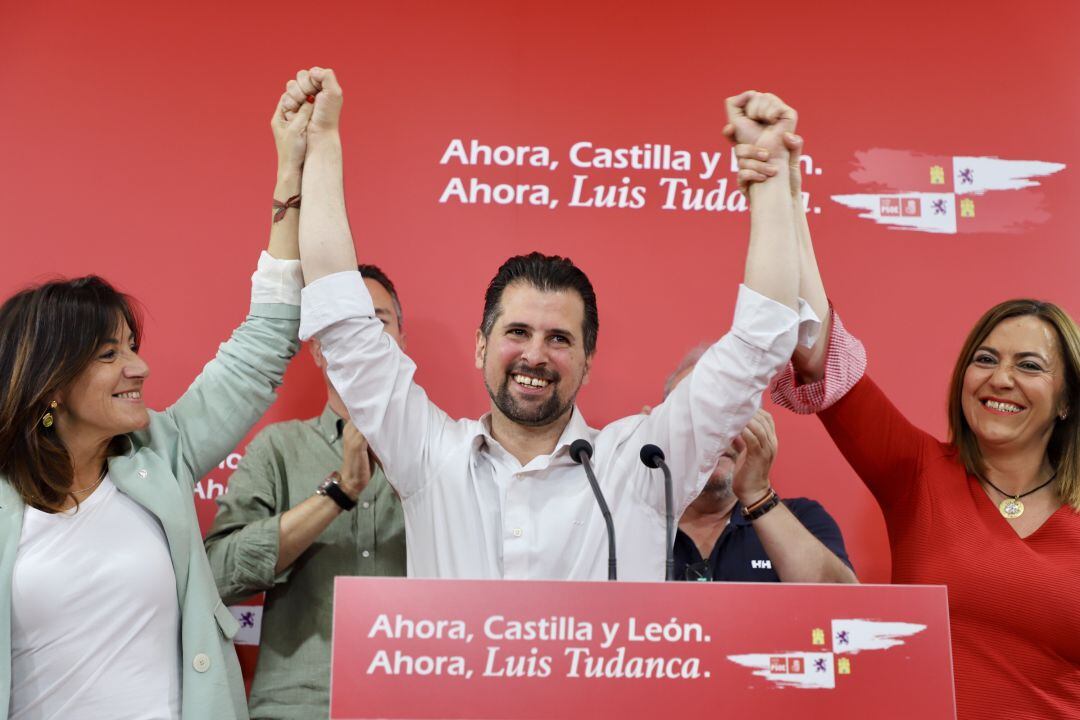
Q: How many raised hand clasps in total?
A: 2